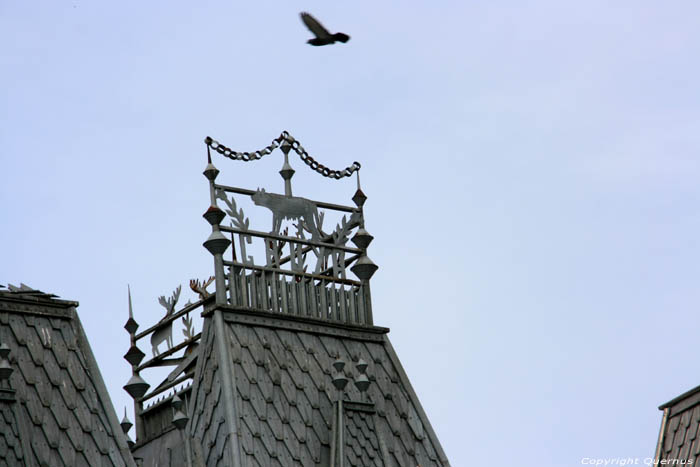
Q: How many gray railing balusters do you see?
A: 14